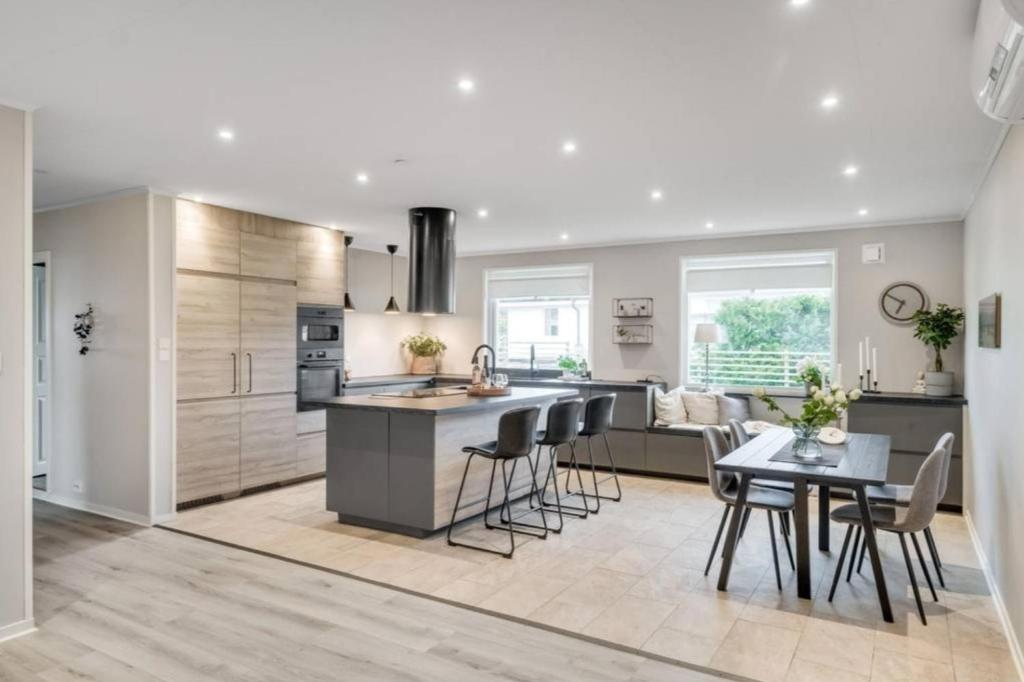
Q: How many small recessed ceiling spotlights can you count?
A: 14